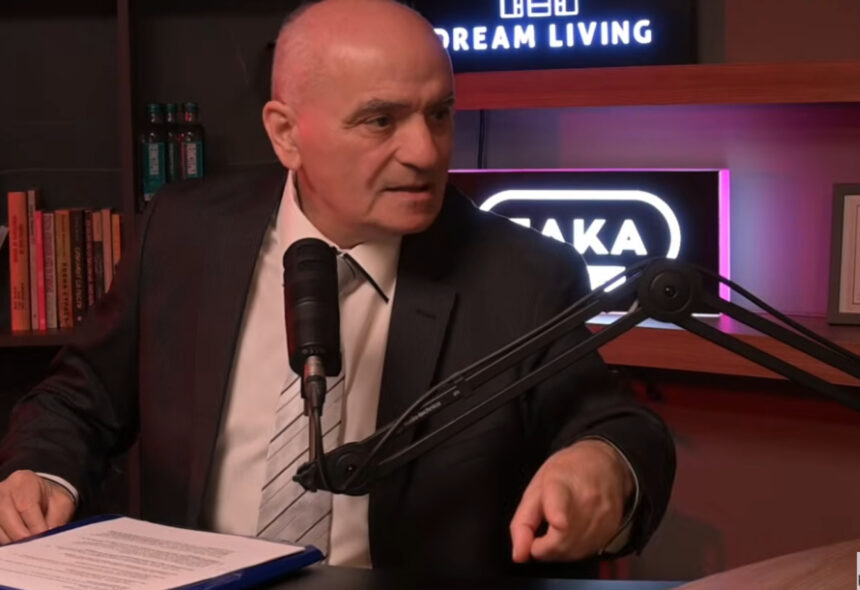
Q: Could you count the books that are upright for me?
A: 10